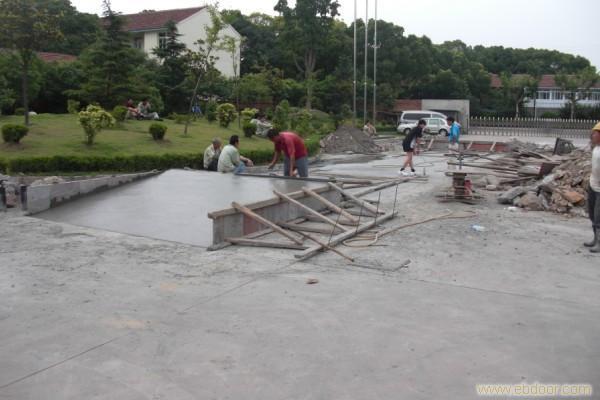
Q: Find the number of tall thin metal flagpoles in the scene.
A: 3